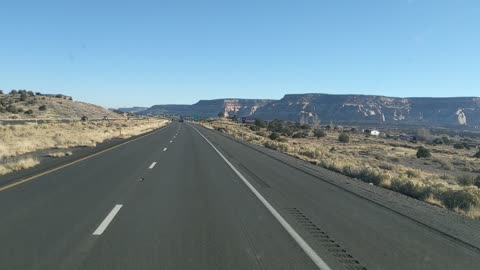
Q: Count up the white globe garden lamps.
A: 0